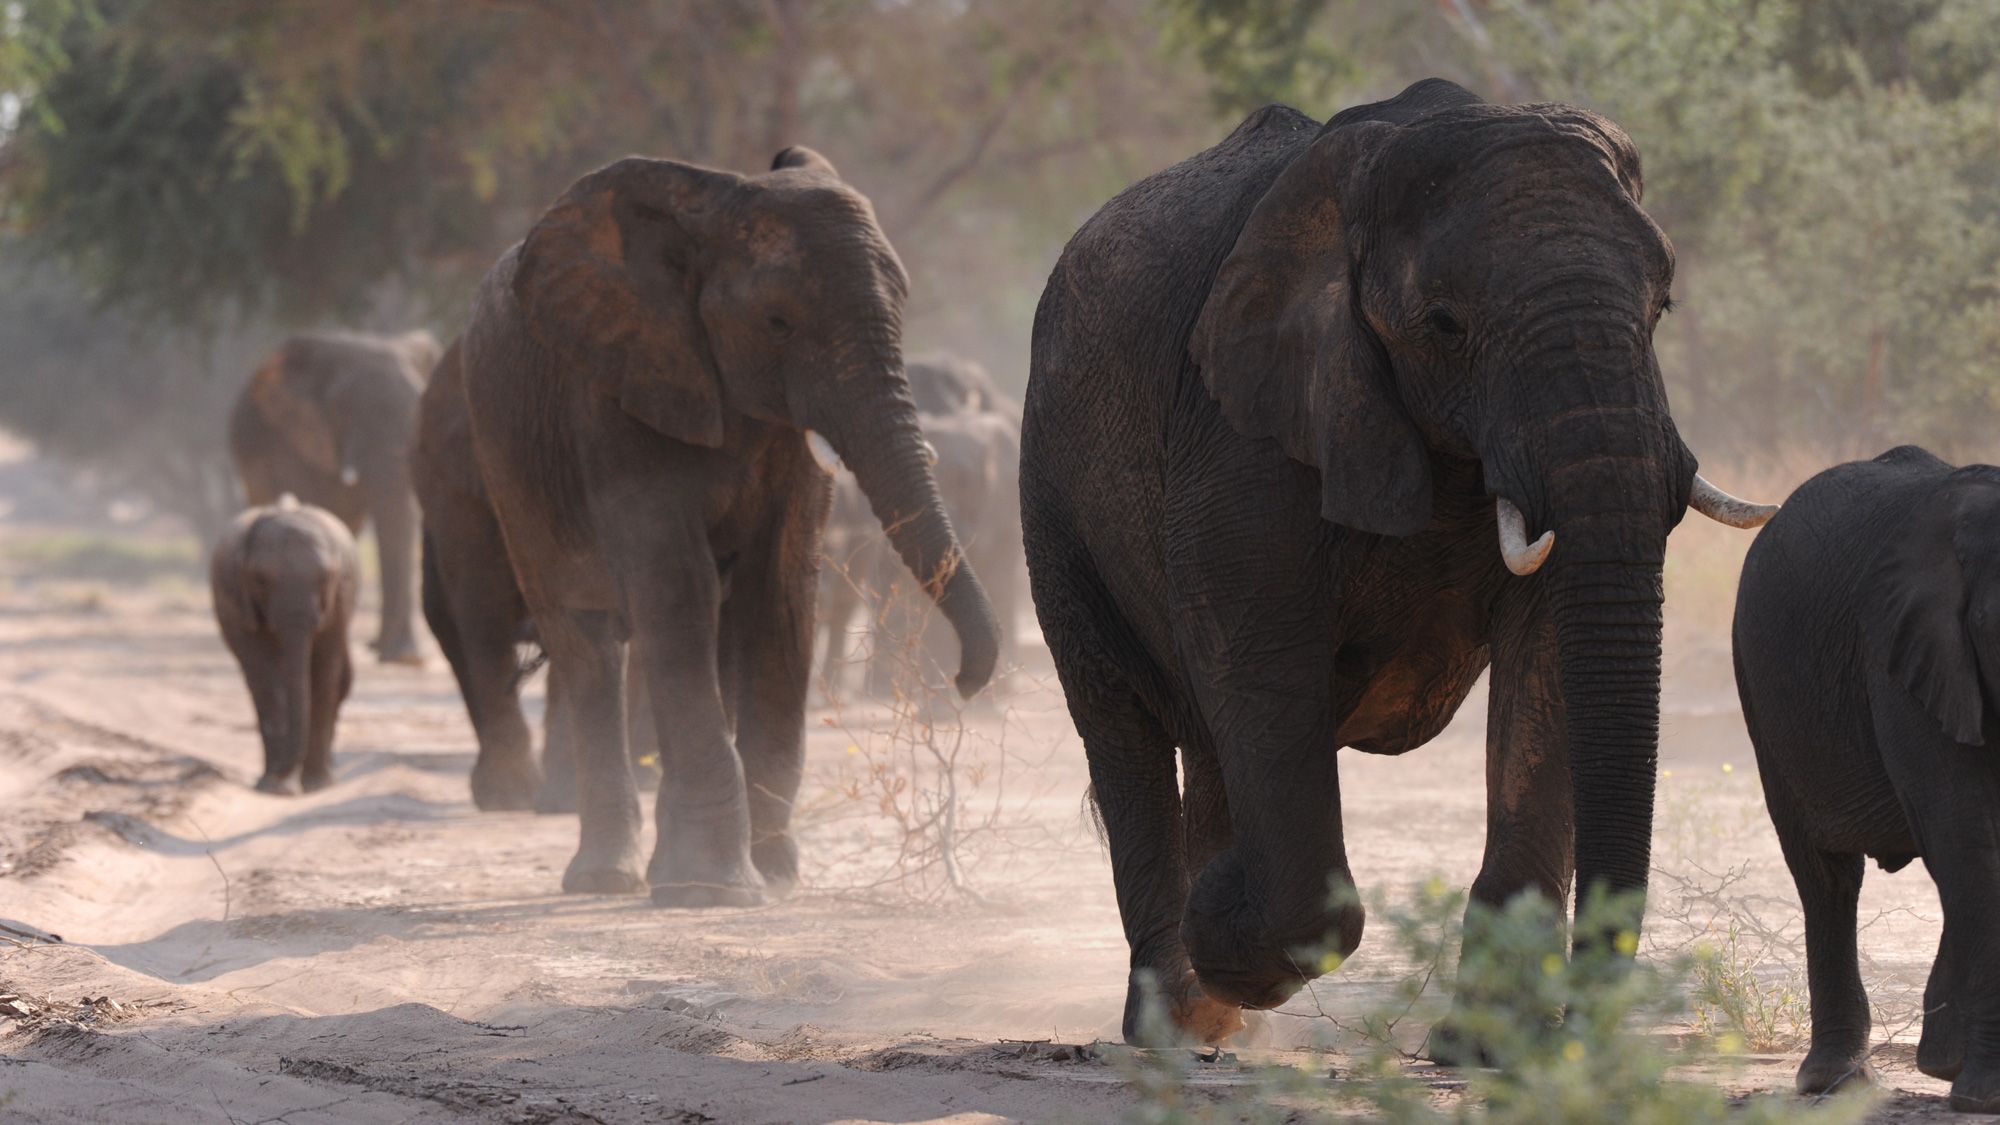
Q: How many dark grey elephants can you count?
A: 2